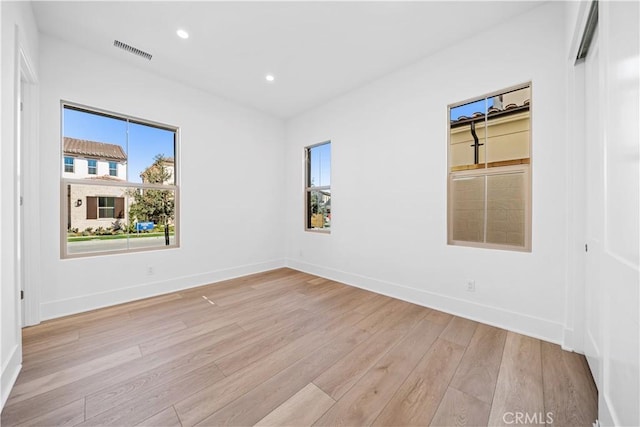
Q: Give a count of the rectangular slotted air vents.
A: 1